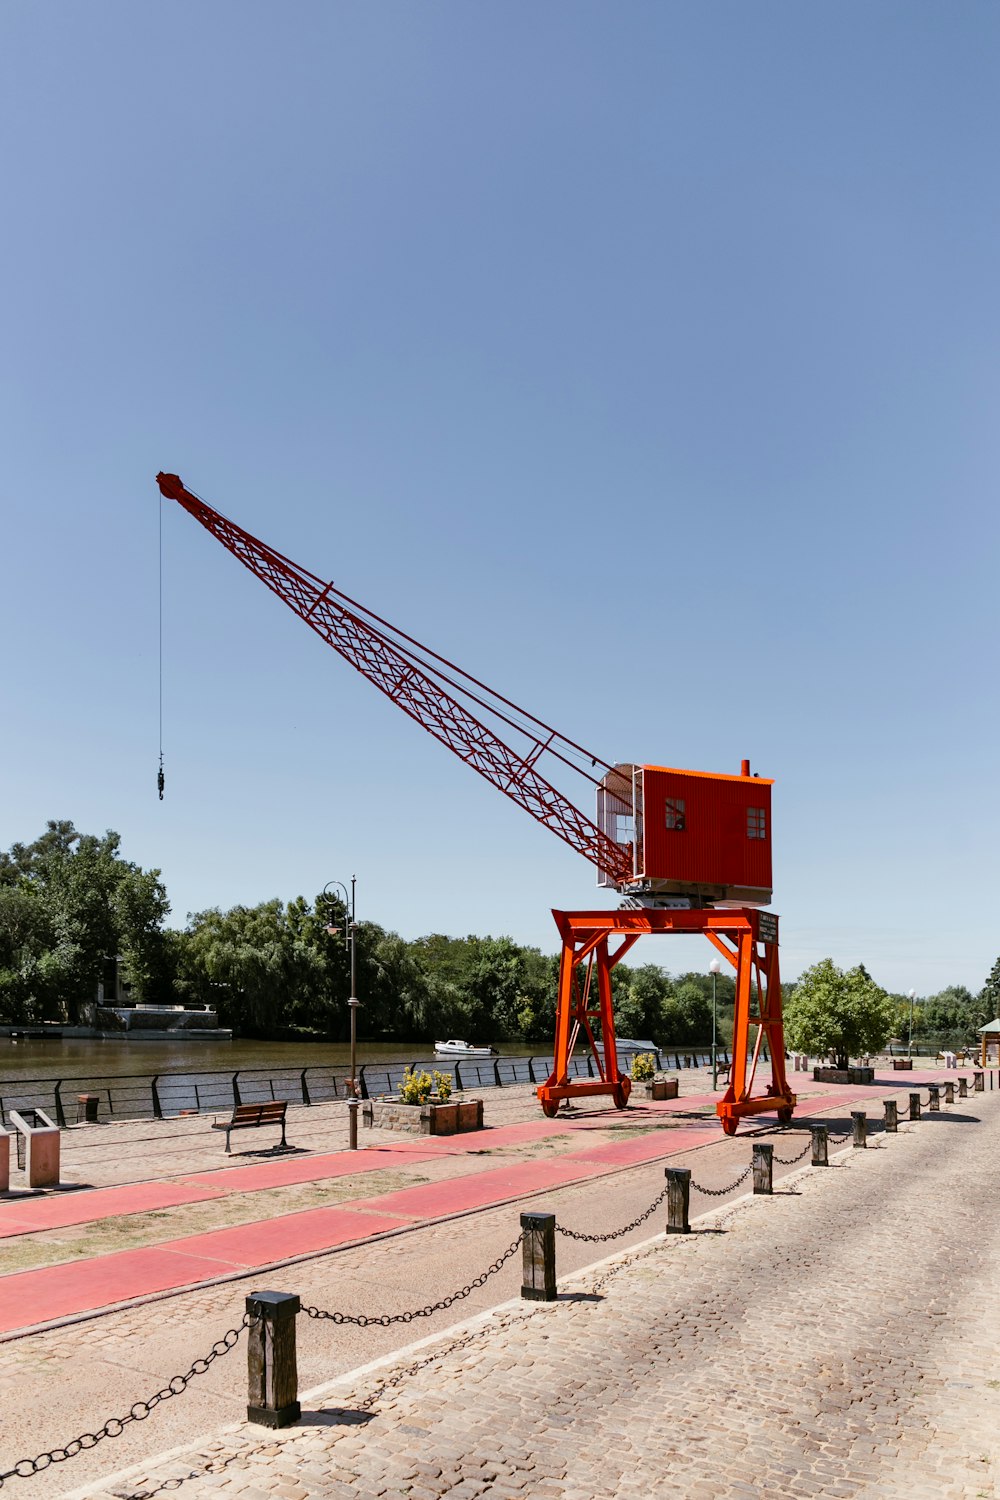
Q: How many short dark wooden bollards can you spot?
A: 12